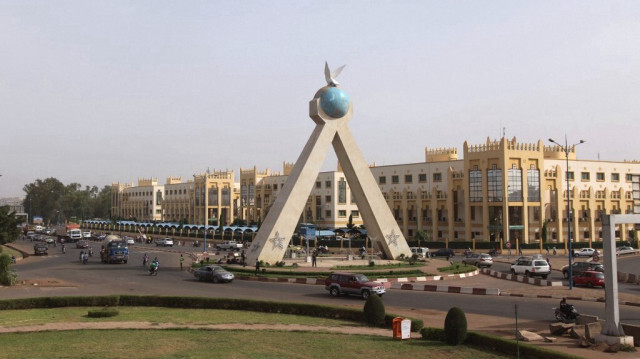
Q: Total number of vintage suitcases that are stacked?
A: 0